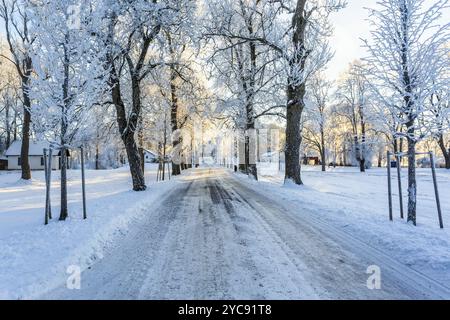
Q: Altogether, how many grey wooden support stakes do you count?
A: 6